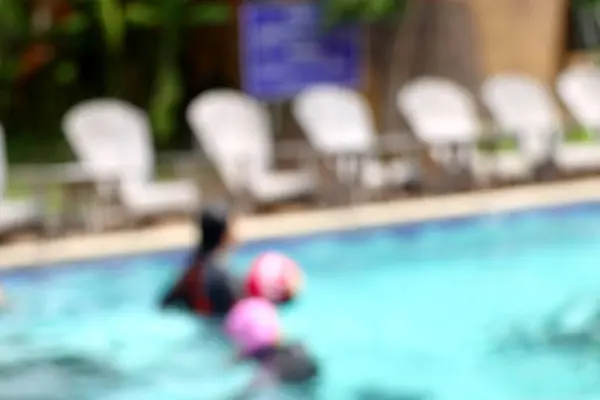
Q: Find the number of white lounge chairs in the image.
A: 7